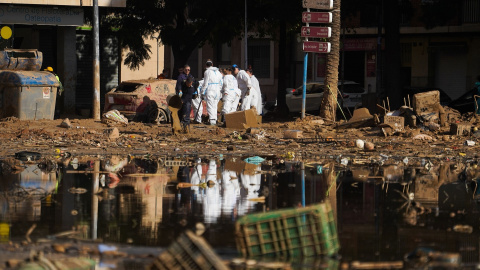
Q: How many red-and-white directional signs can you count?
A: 3